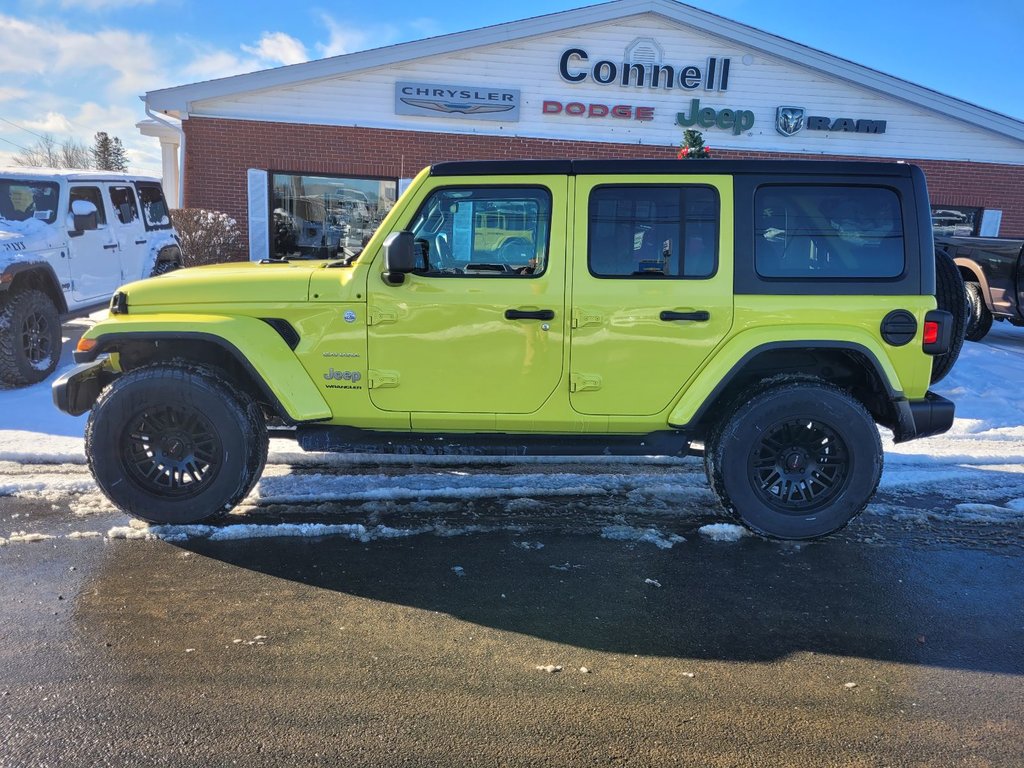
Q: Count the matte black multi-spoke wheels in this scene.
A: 2